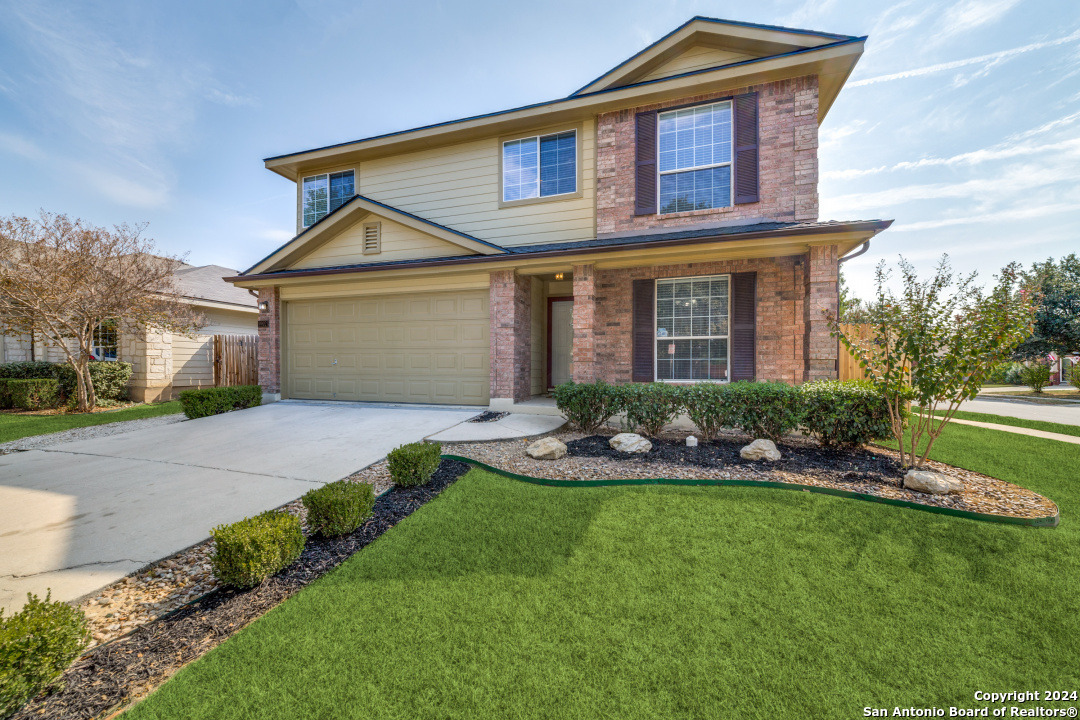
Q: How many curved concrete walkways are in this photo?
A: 1